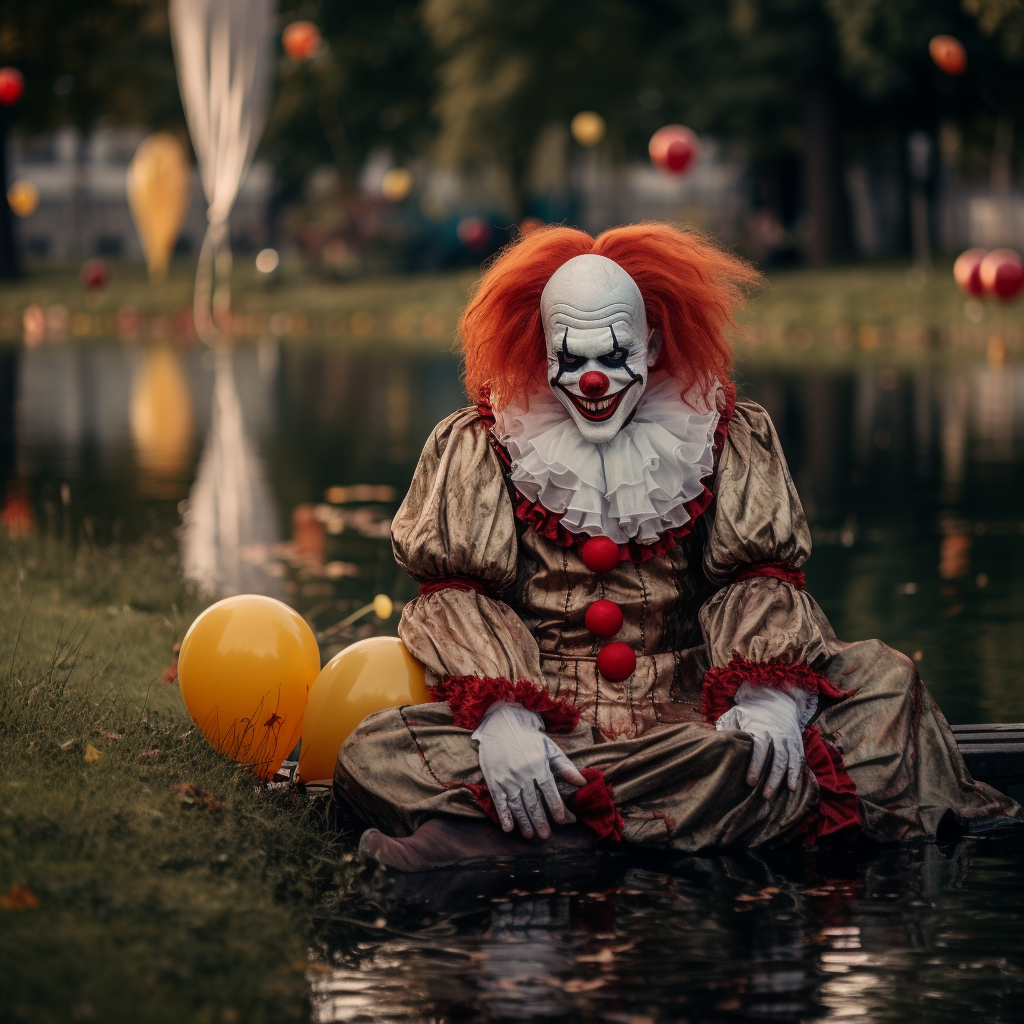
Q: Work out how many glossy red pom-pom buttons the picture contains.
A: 3